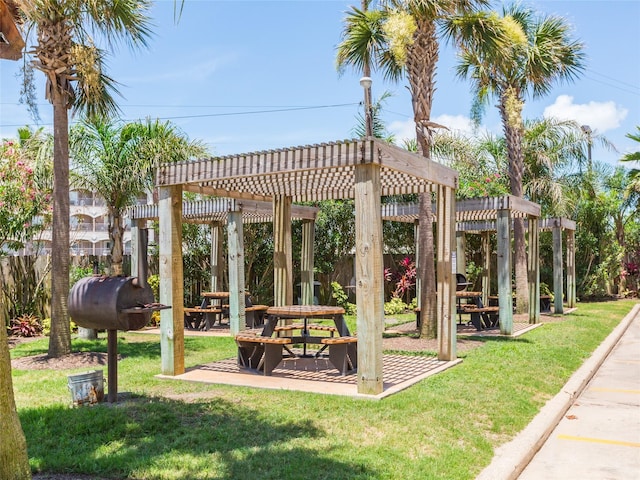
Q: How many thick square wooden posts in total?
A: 15